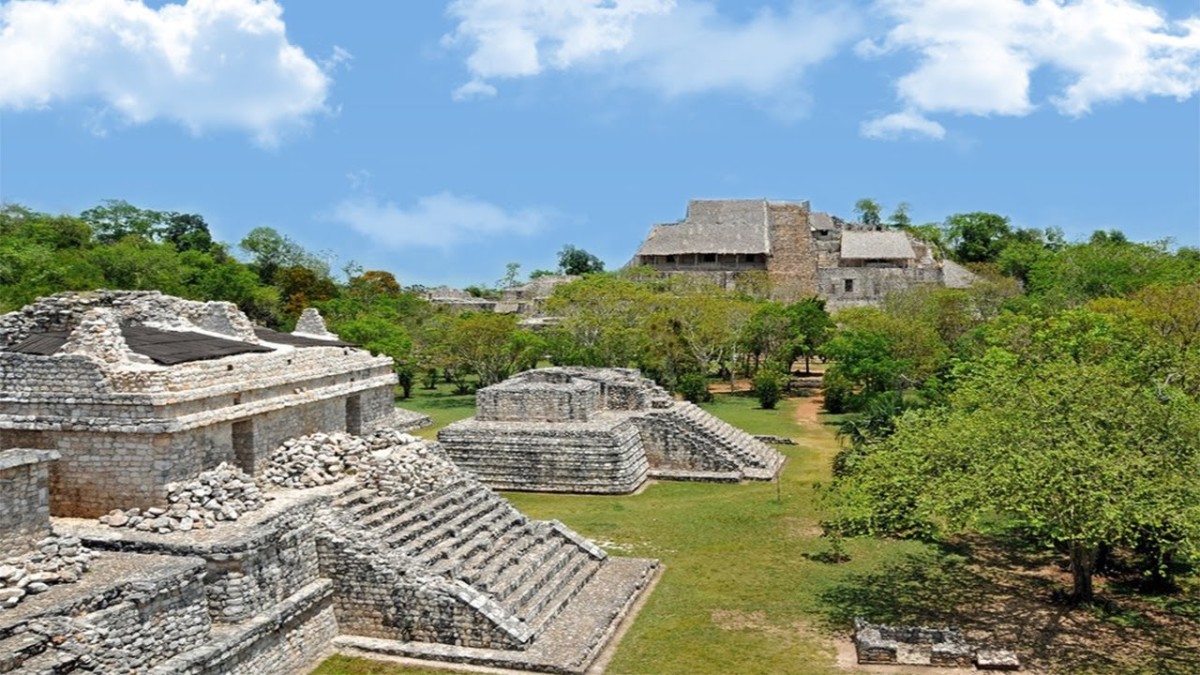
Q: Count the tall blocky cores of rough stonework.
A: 1